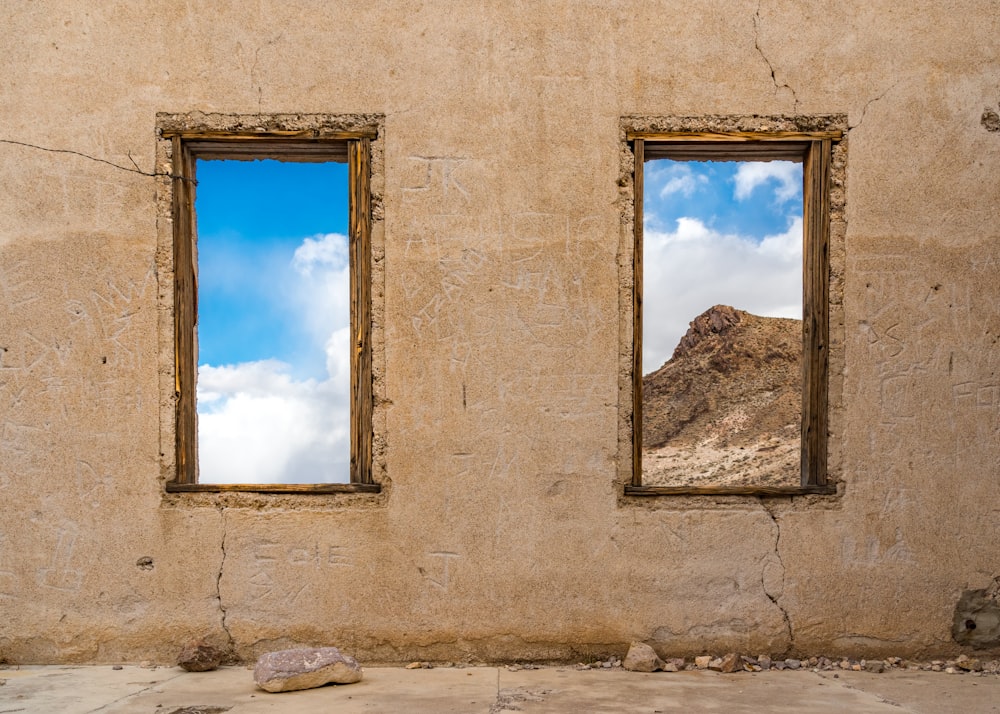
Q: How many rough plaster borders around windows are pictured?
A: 2